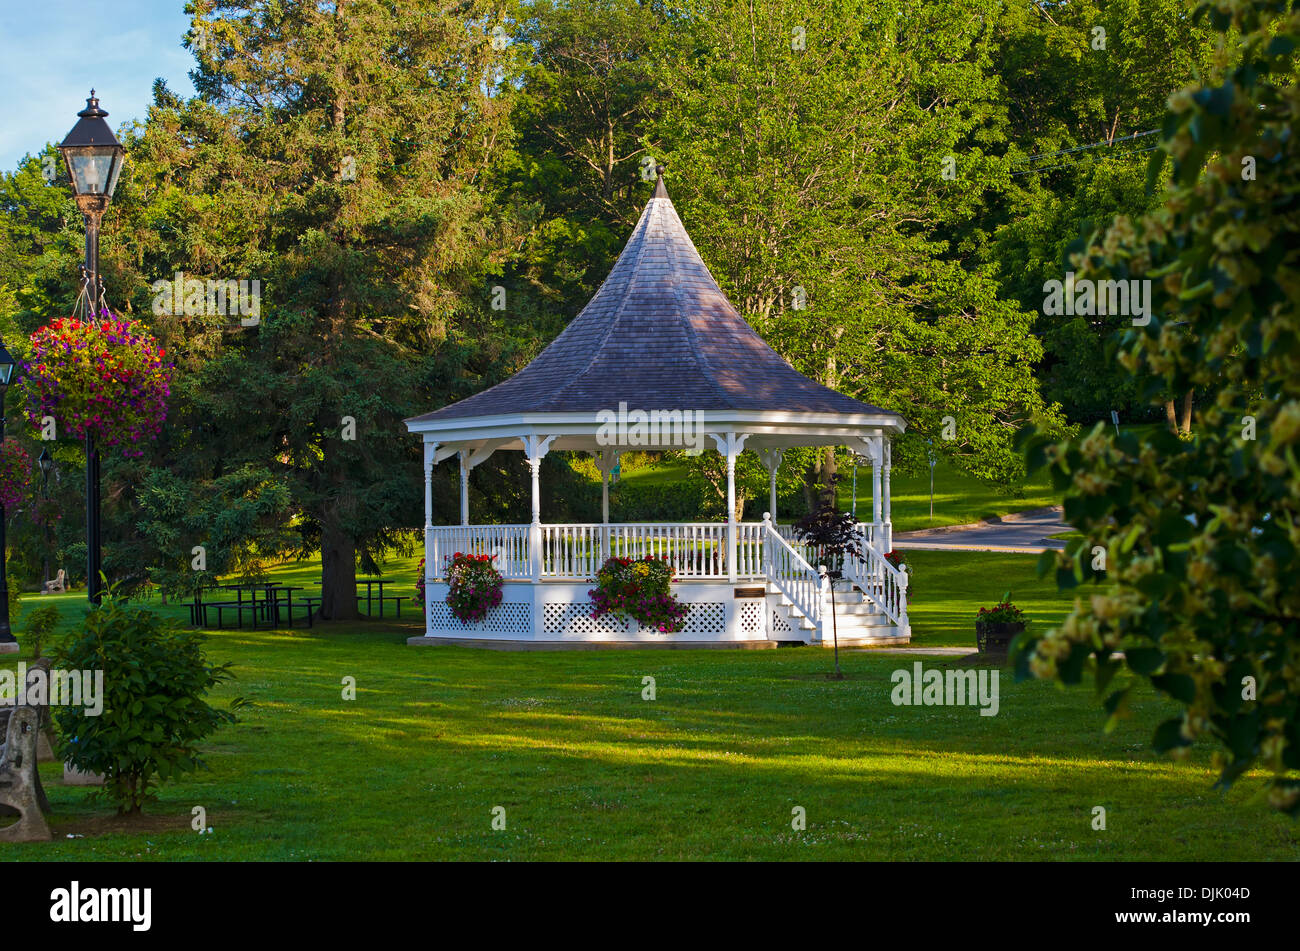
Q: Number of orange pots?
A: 0